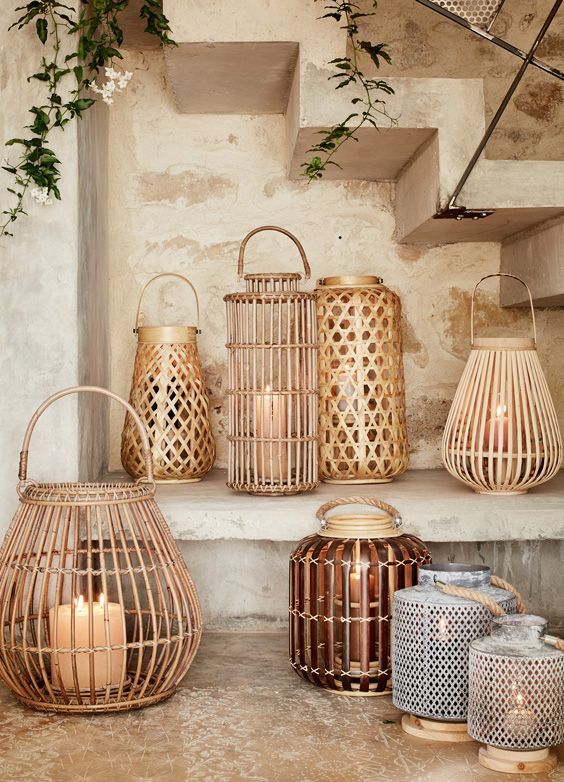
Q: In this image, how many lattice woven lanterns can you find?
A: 2